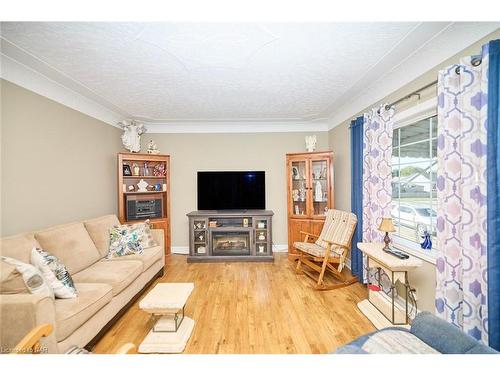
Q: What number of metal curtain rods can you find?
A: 1